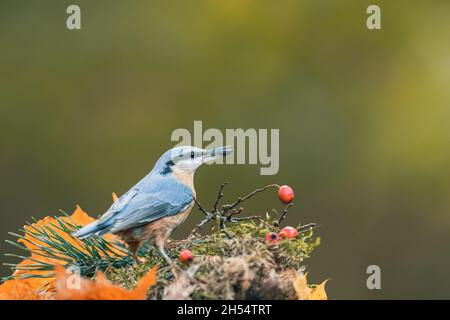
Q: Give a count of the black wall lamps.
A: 0